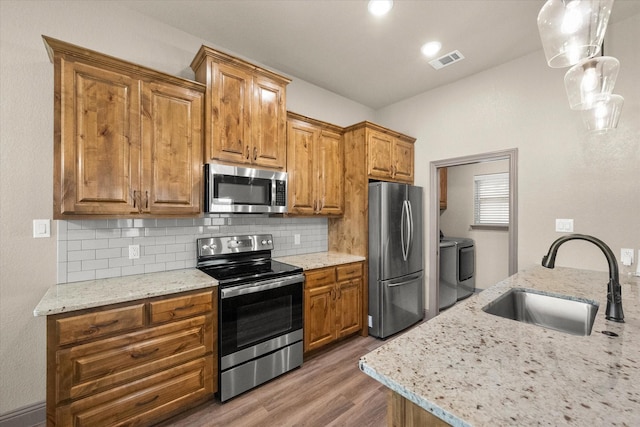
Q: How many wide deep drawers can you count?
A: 2